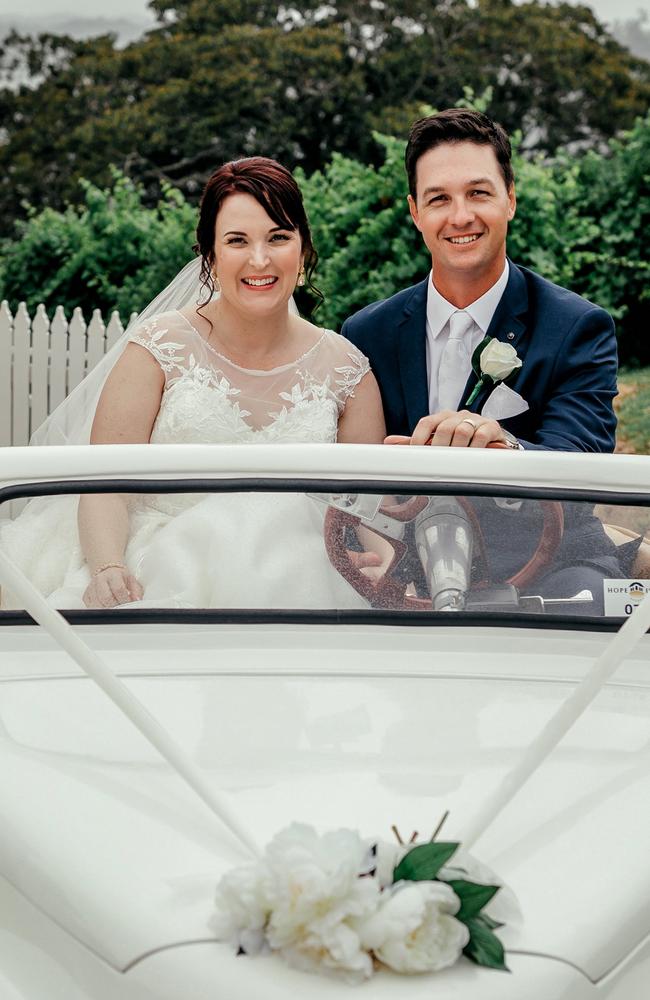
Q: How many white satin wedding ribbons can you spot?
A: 2